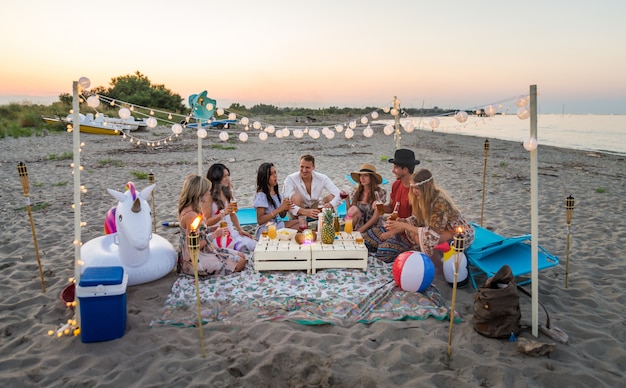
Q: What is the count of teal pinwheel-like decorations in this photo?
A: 1